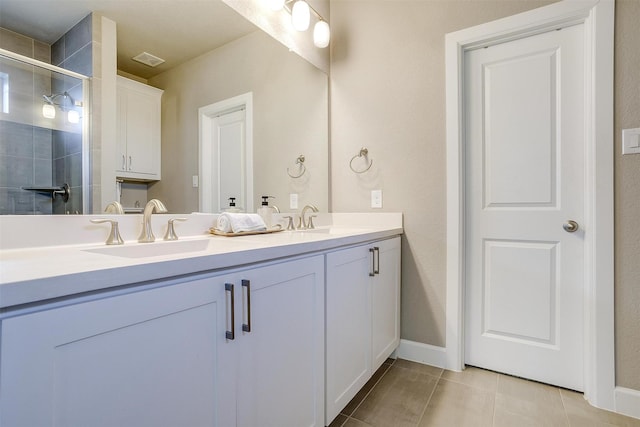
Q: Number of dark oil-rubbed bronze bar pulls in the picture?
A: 4